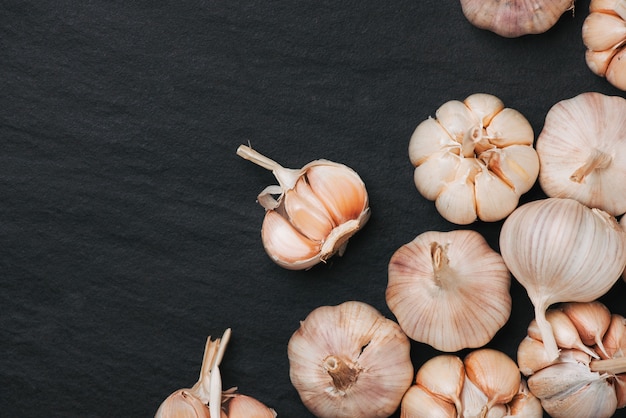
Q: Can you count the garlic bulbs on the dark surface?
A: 11